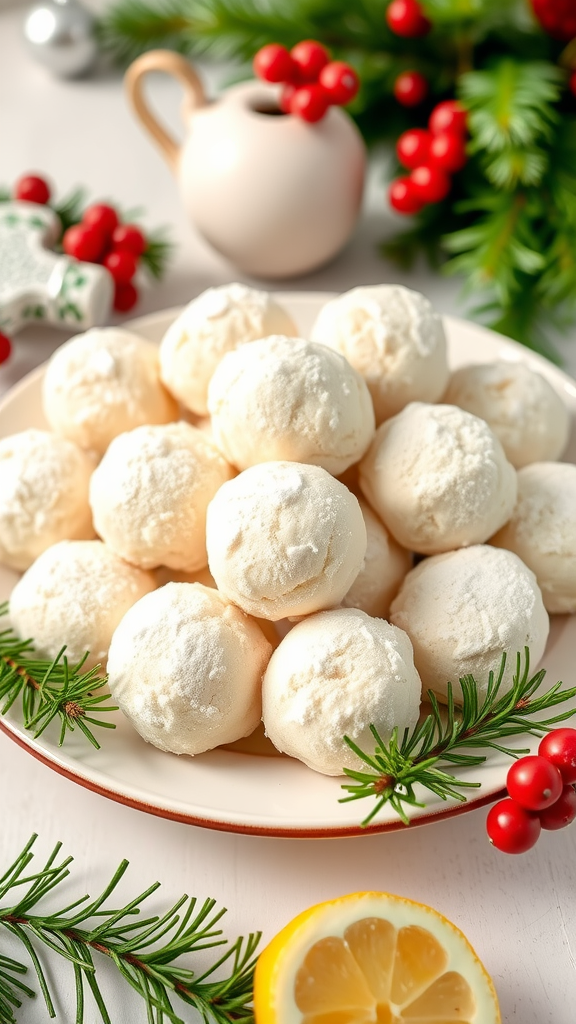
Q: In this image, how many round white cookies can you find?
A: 15